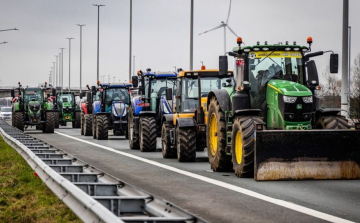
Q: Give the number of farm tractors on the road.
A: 7